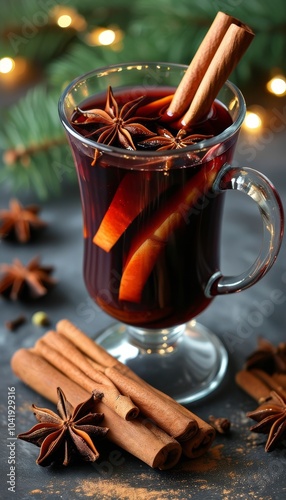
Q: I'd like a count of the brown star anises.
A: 7